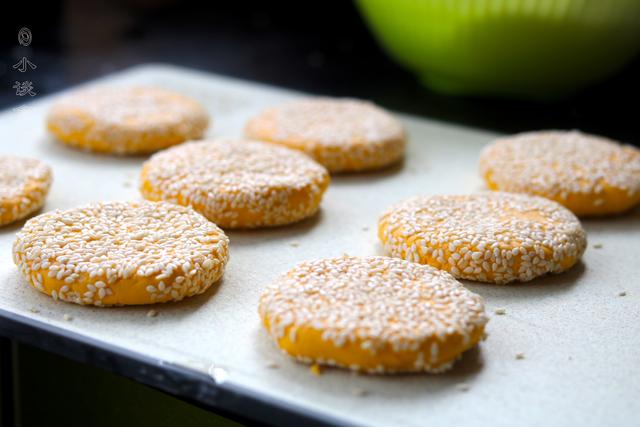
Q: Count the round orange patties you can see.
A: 8